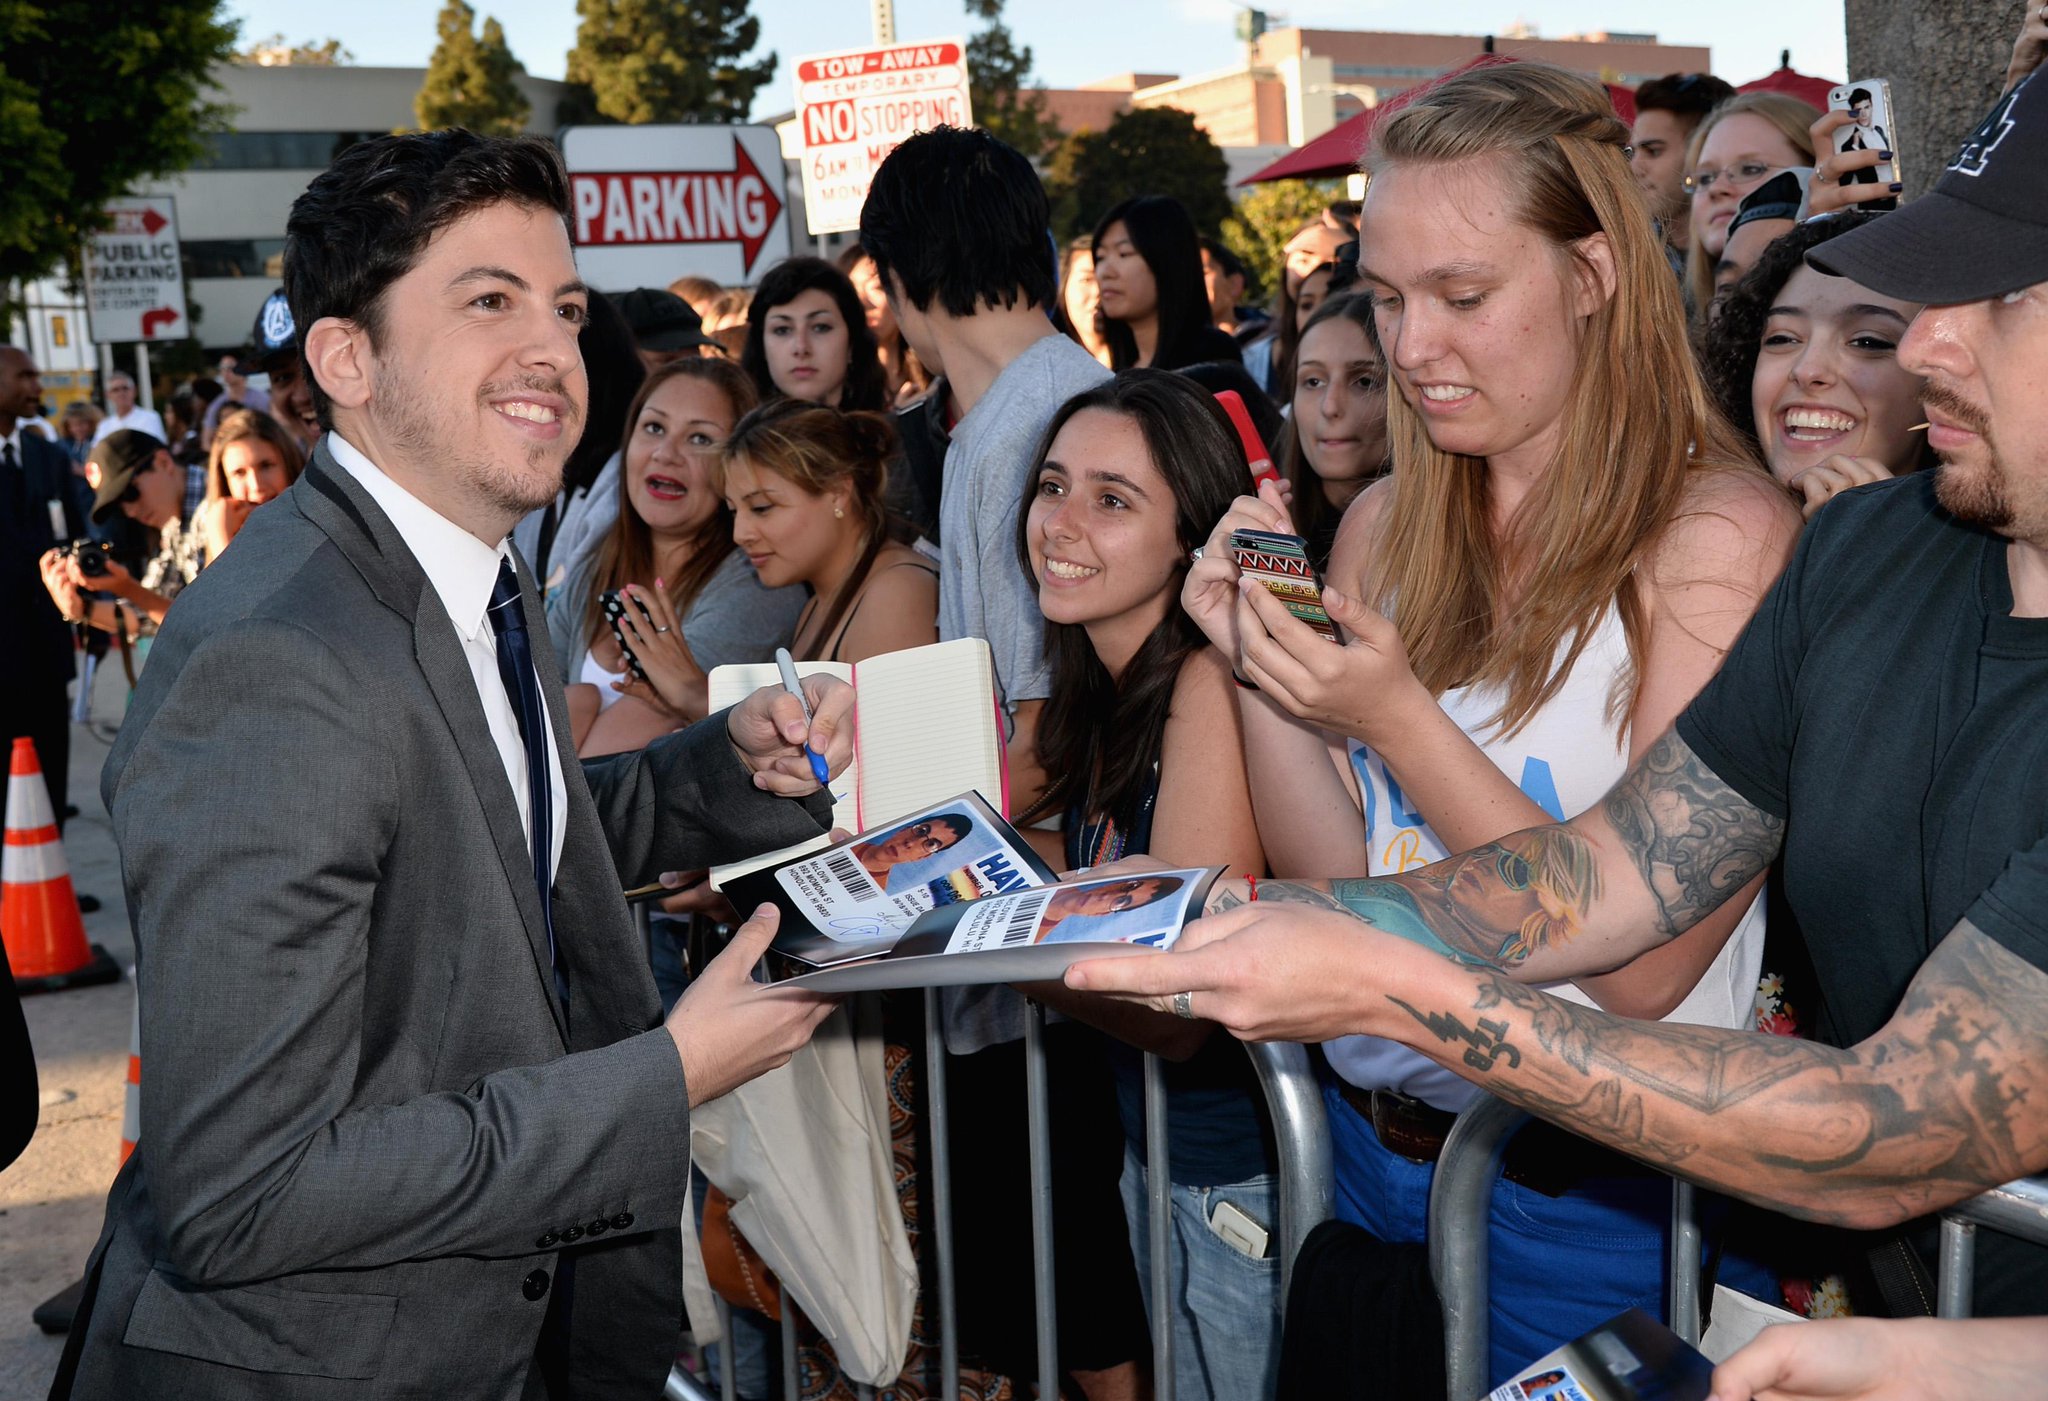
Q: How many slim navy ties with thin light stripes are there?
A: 1